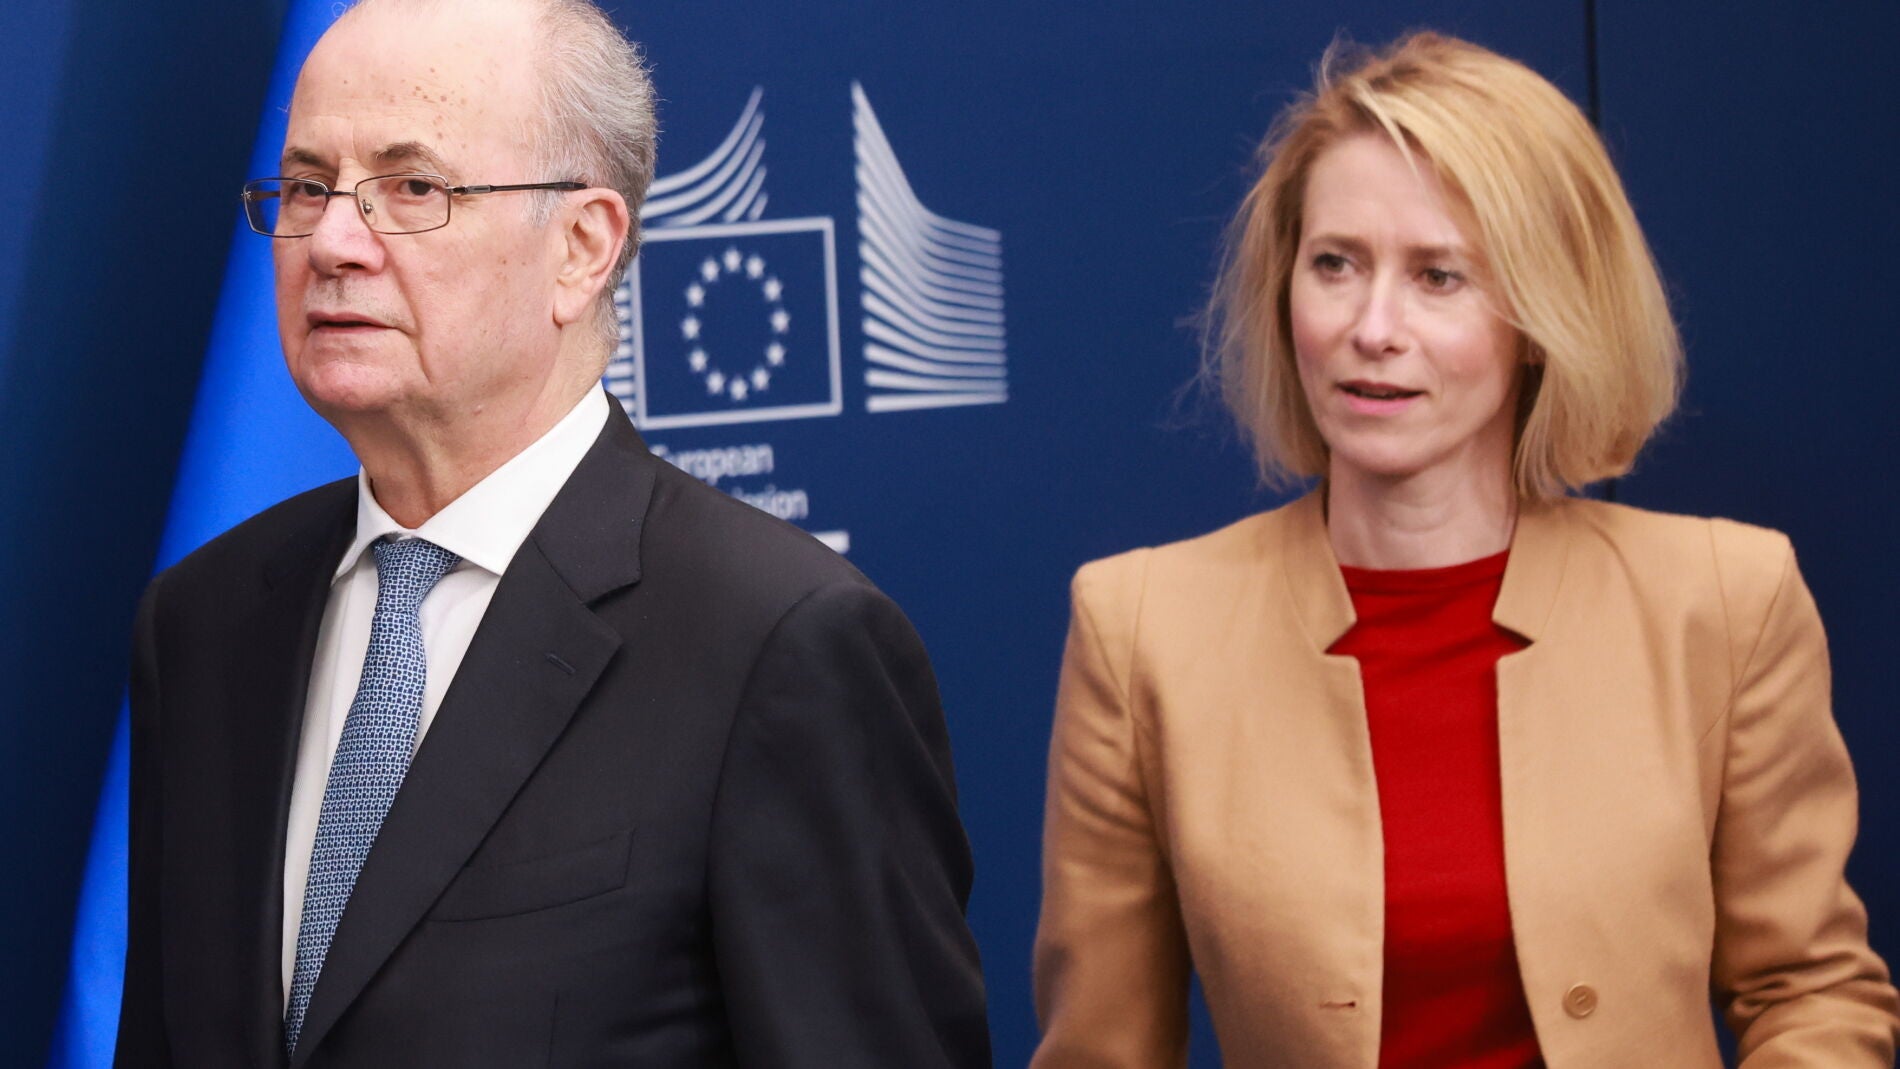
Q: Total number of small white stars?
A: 12